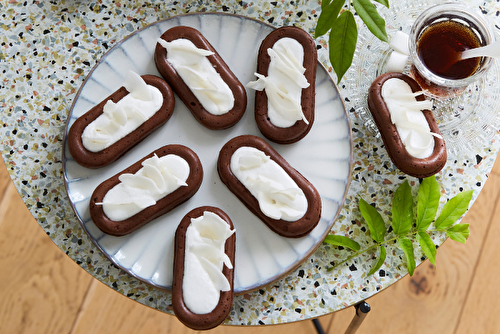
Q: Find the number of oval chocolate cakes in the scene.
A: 7